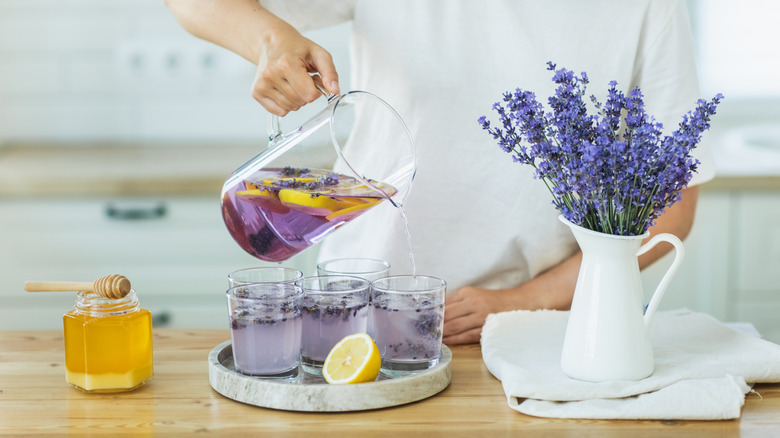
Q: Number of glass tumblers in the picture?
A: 5